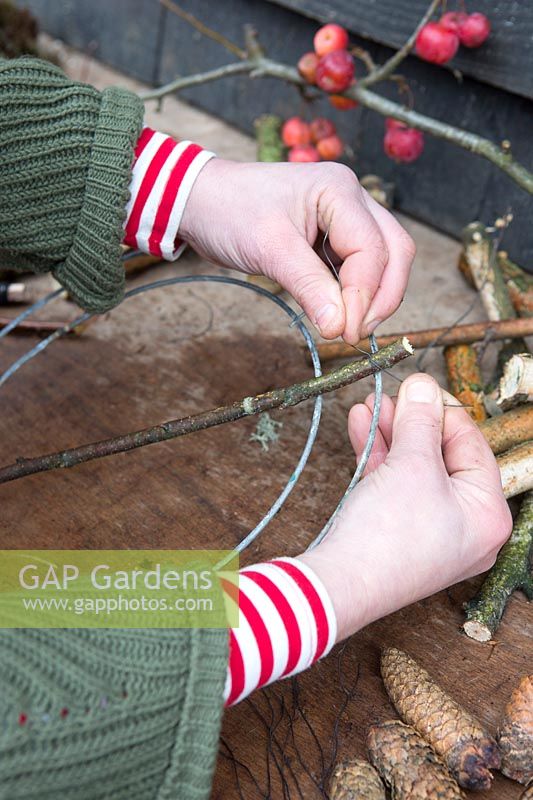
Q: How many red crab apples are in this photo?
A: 13